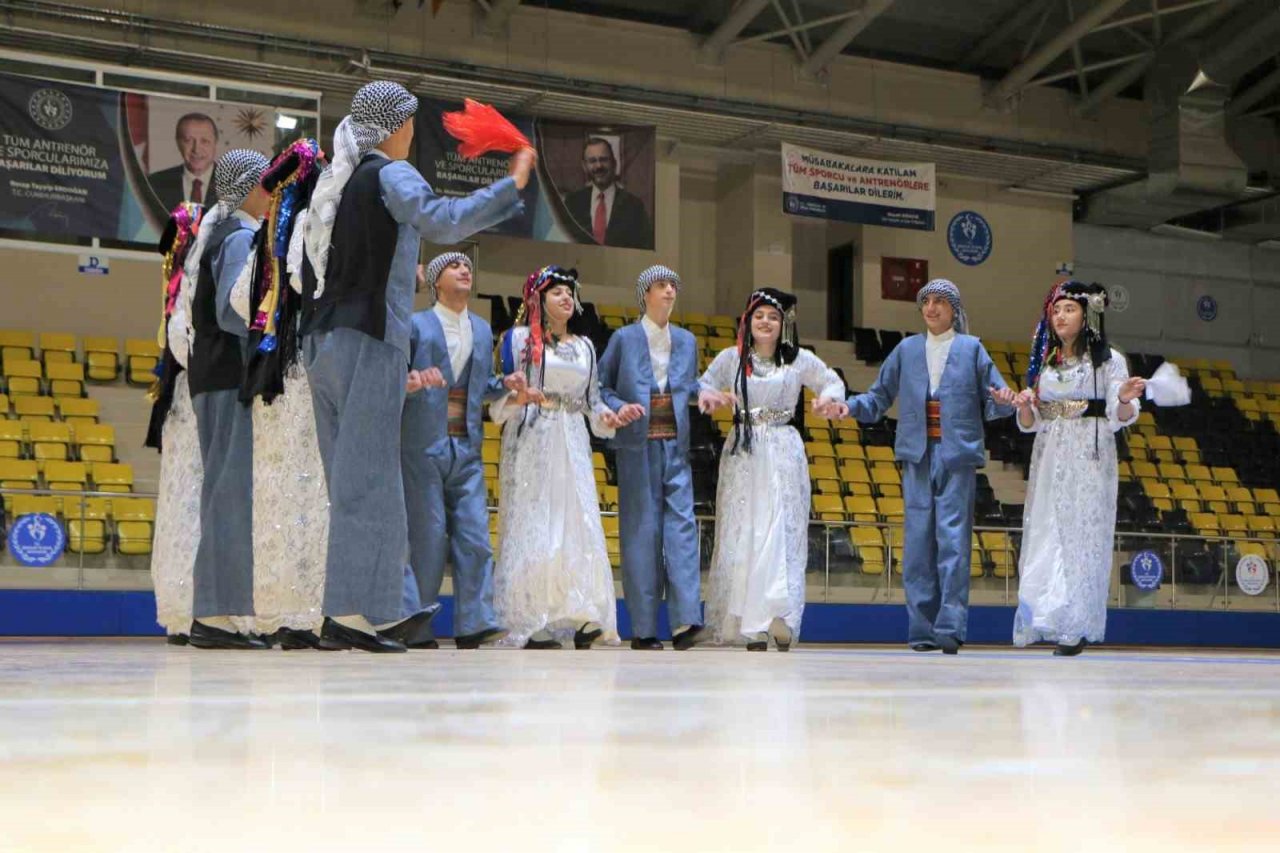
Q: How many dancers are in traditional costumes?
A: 10